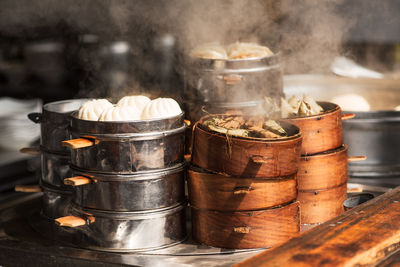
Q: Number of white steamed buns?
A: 4